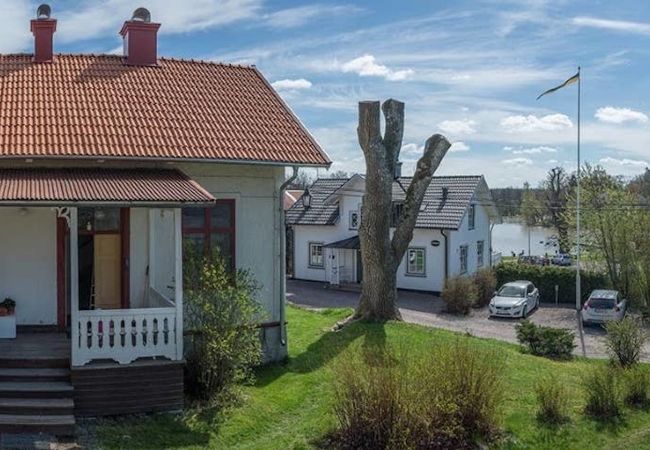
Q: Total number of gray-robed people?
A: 0